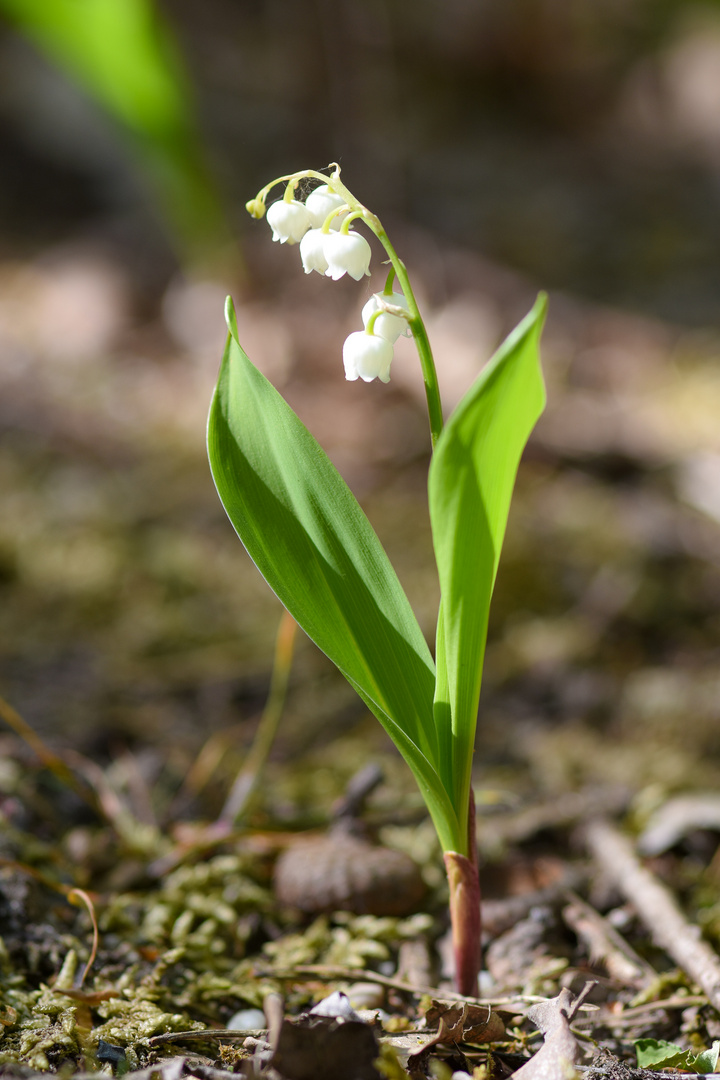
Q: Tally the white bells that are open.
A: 6